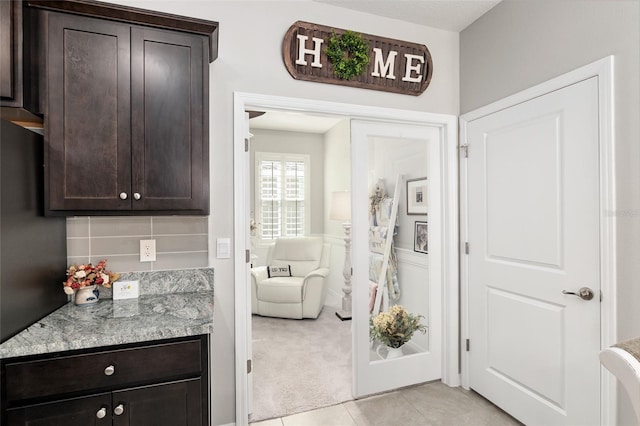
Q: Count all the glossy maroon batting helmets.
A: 0